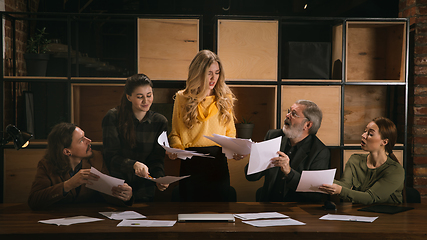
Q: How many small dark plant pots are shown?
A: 2